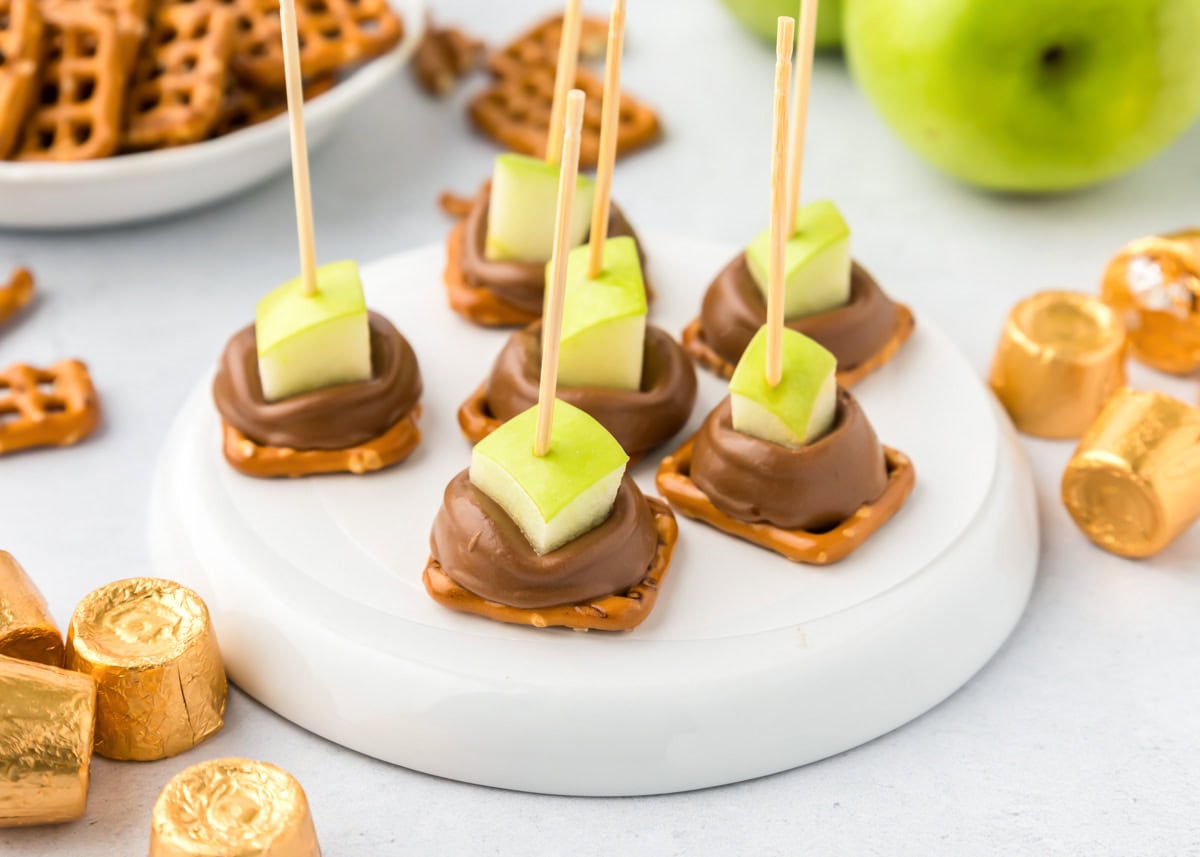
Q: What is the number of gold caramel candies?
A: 7